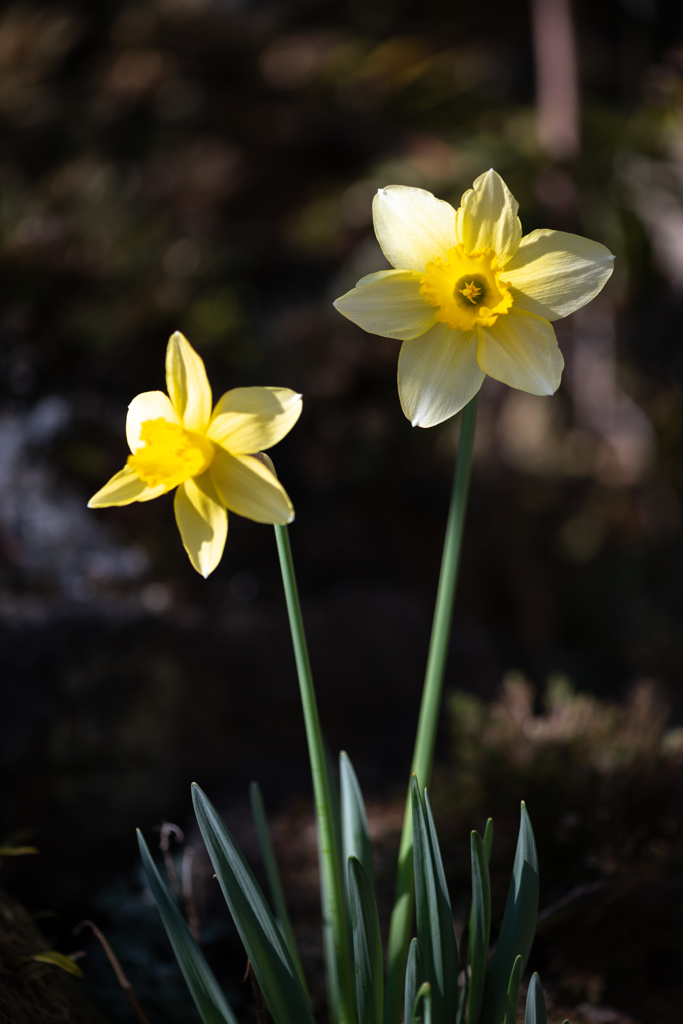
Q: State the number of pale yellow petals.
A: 12